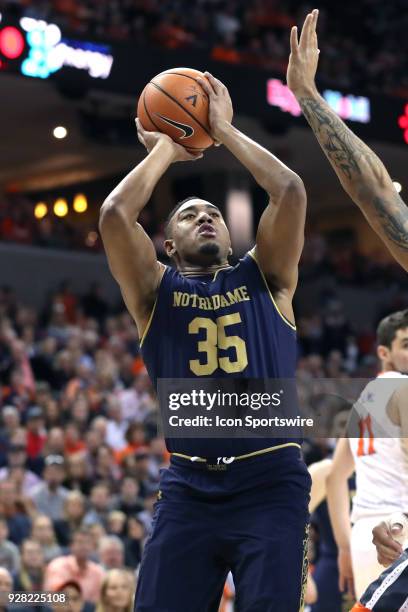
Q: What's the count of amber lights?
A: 3